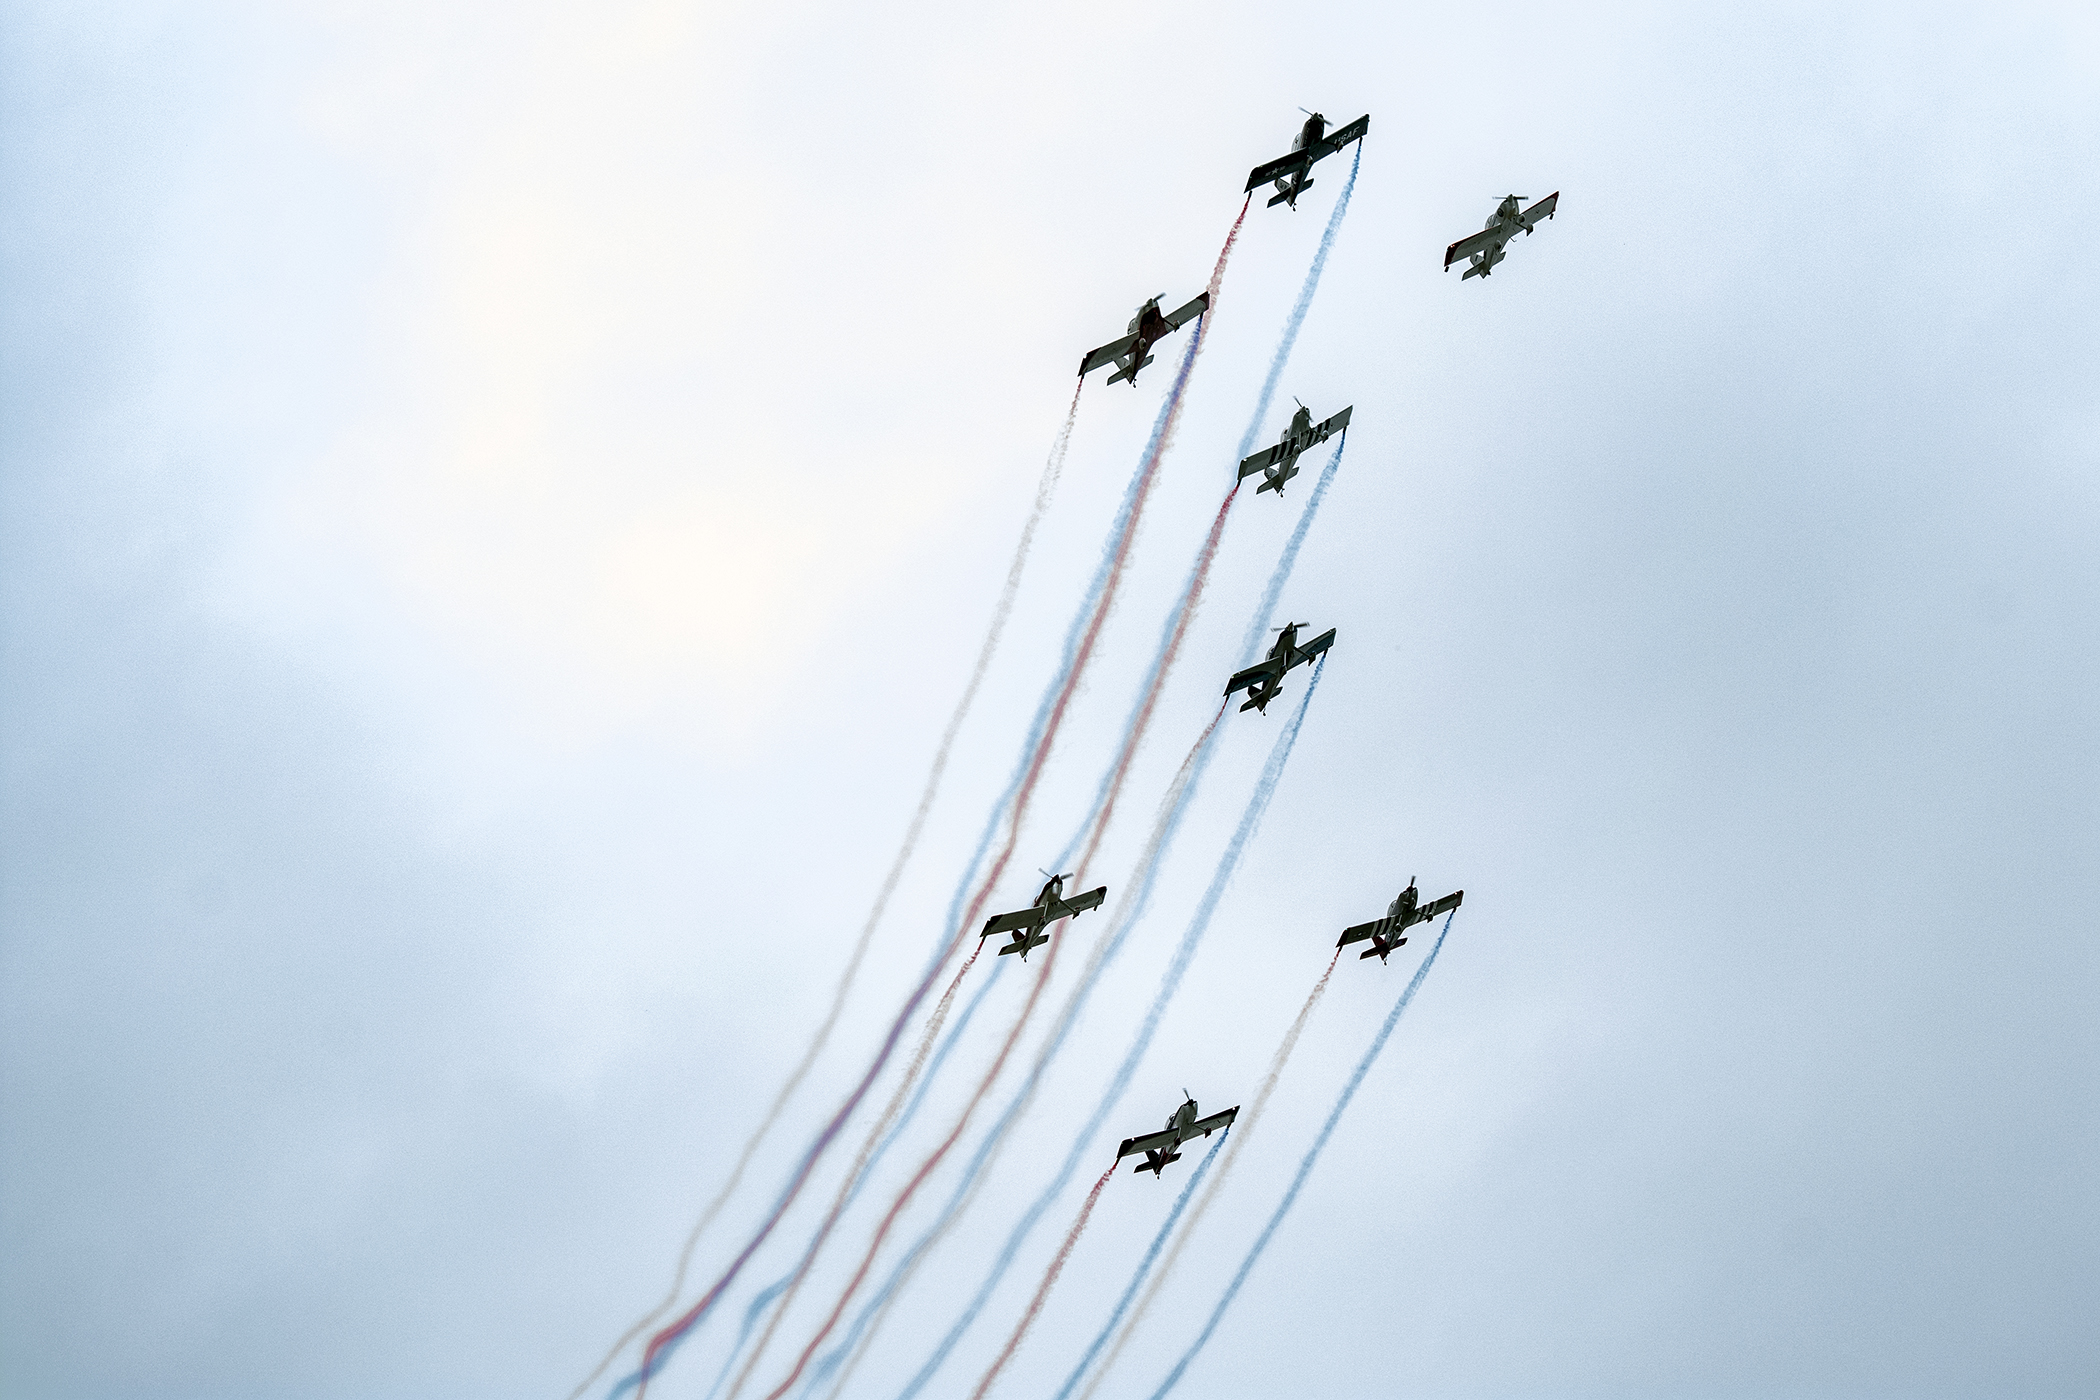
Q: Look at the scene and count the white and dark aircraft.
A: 8